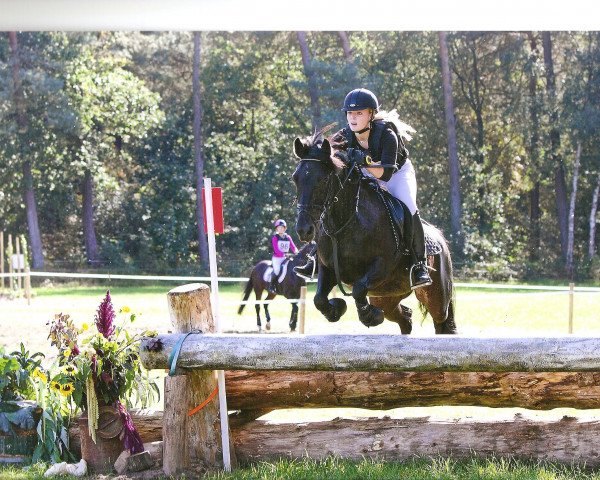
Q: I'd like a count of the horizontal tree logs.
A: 3